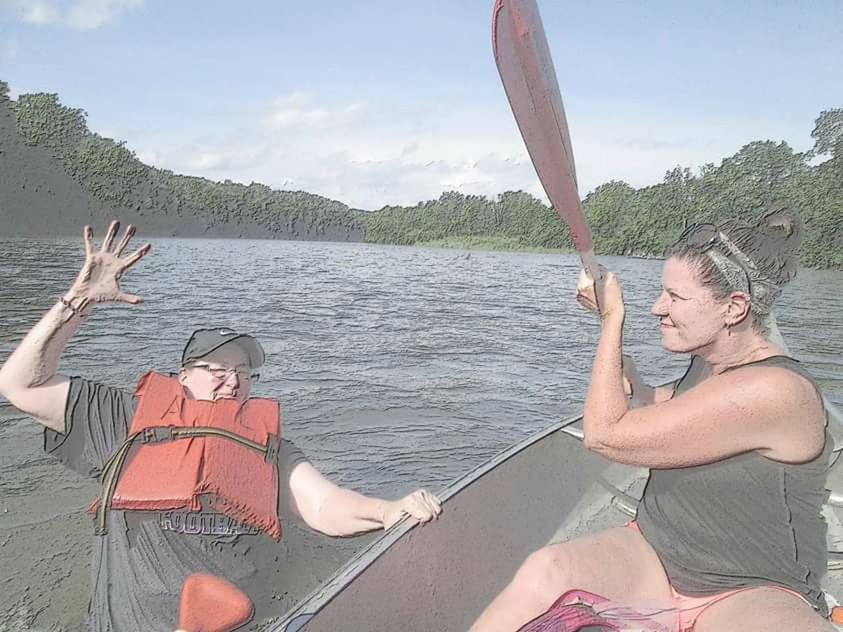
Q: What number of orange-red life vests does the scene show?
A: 1